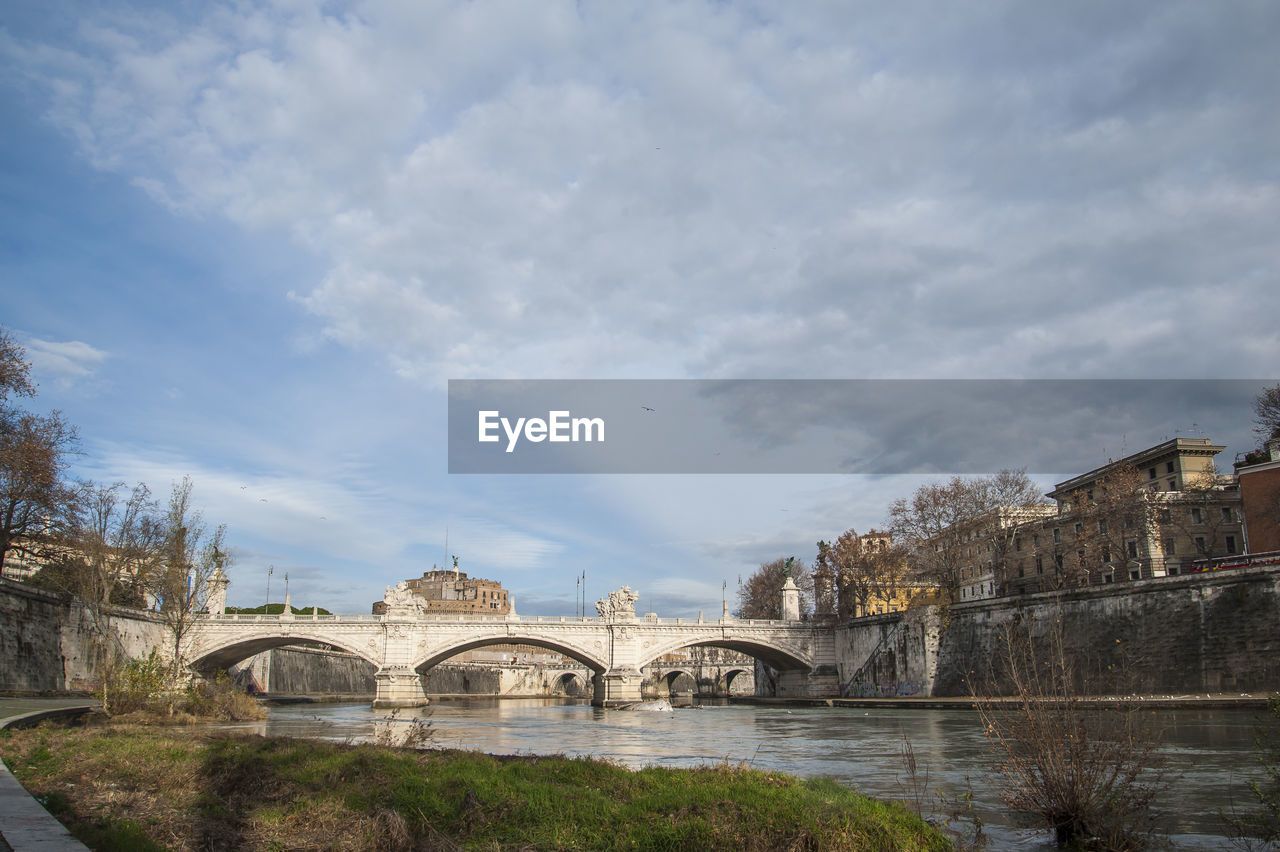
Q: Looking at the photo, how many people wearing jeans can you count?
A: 0